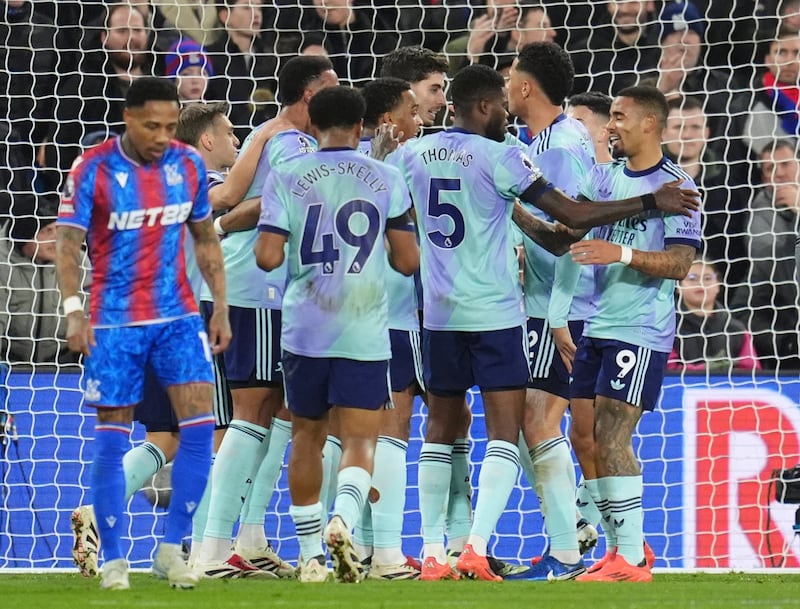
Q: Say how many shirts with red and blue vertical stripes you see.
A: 1